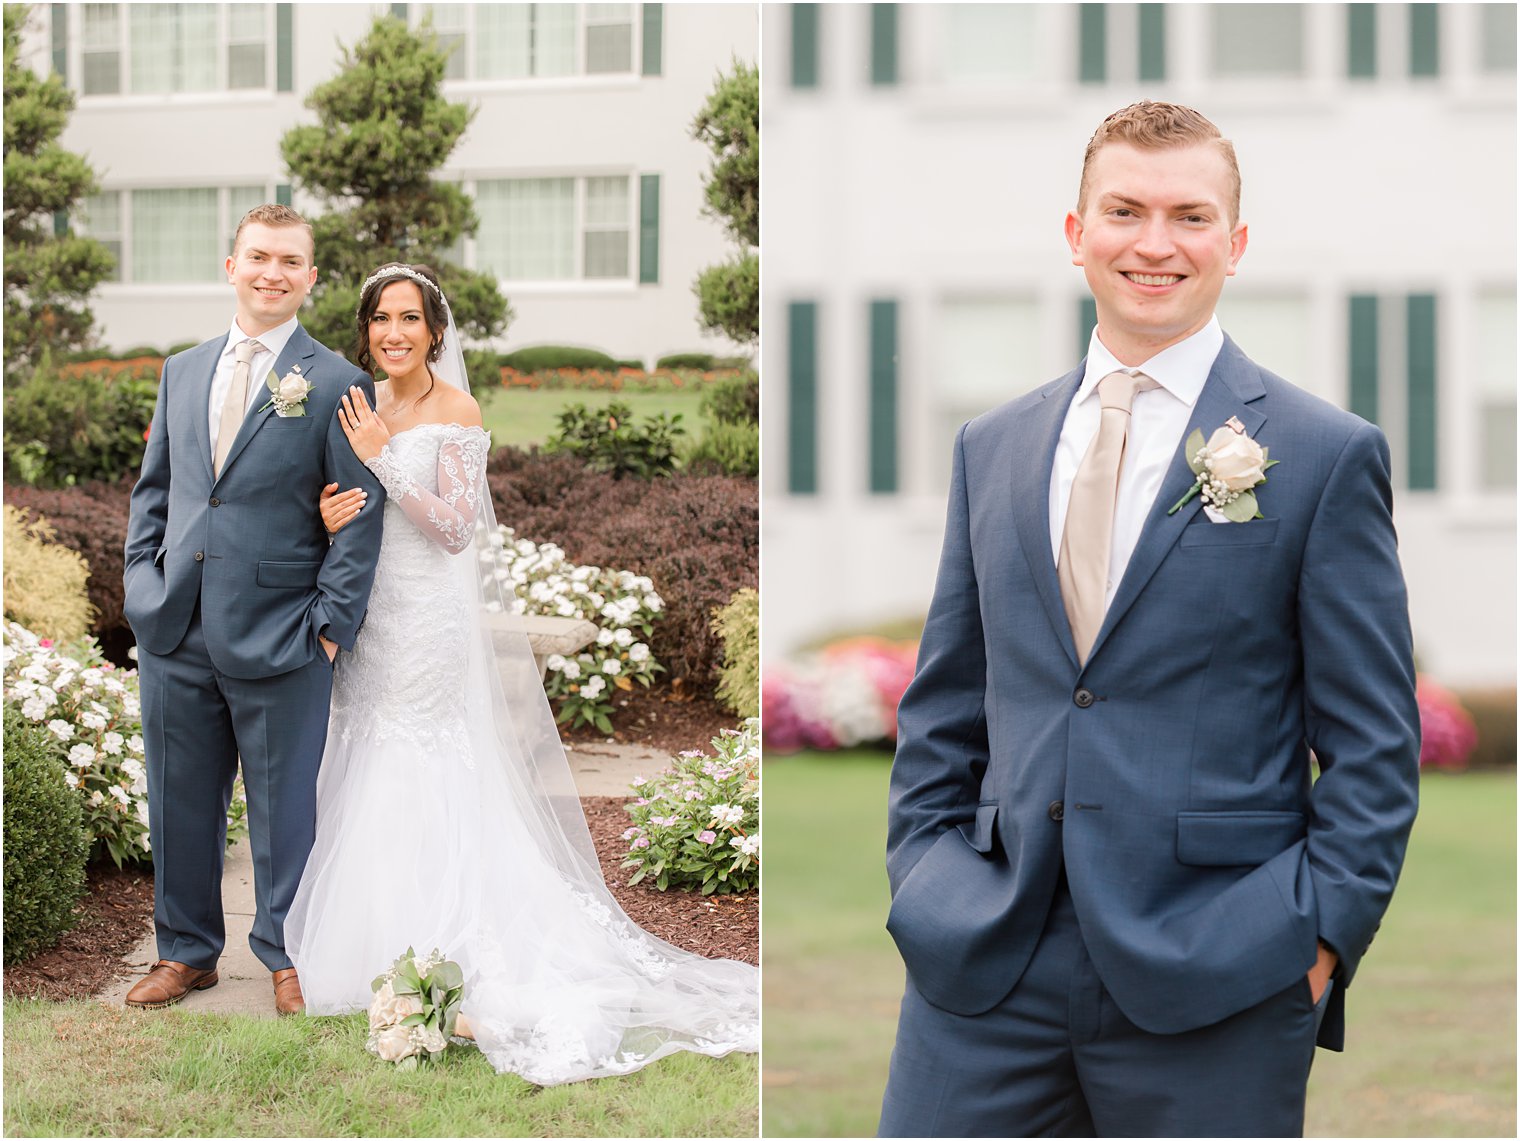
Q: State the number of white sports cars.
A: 0